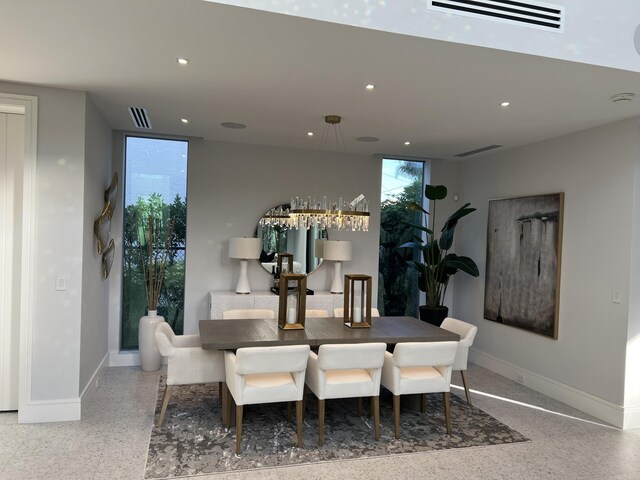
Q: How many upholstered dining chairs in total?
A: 8